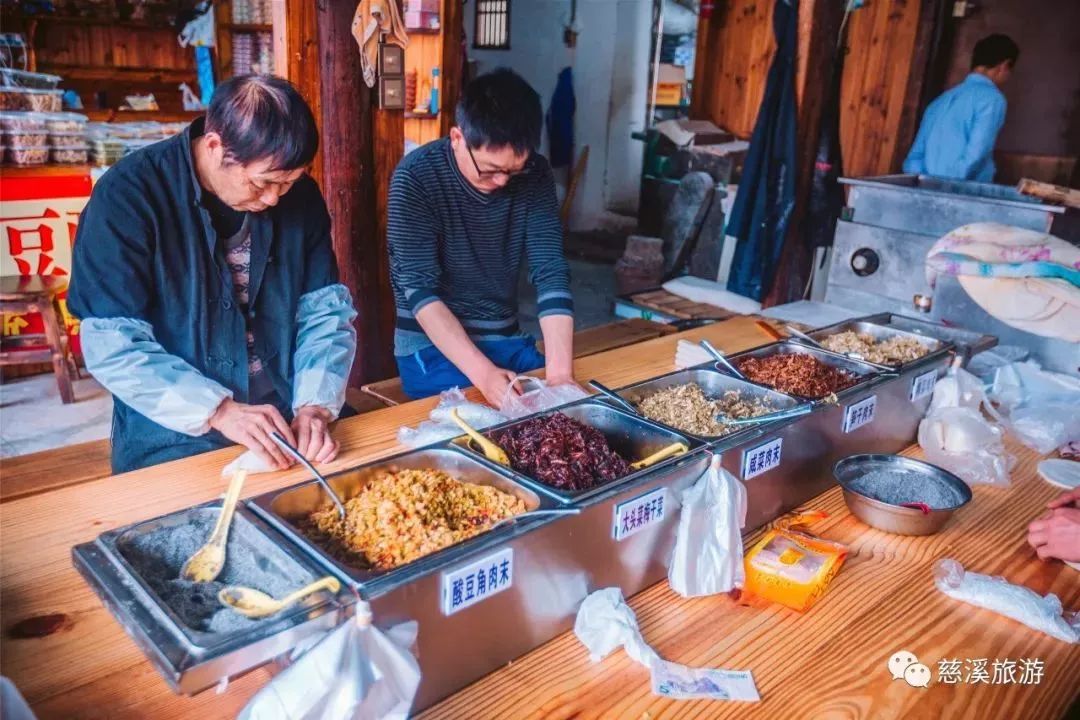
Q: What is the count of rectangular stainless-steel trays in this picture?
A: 6